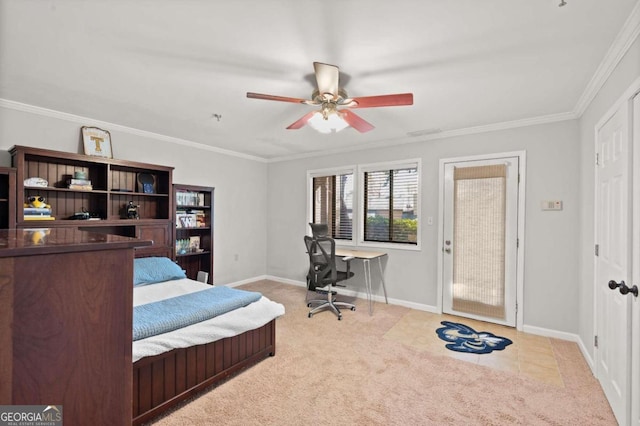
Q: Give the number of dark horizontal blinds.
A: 2